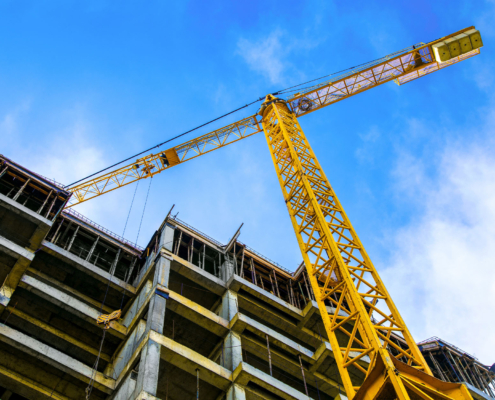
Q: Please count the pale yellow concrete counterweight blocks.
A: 4